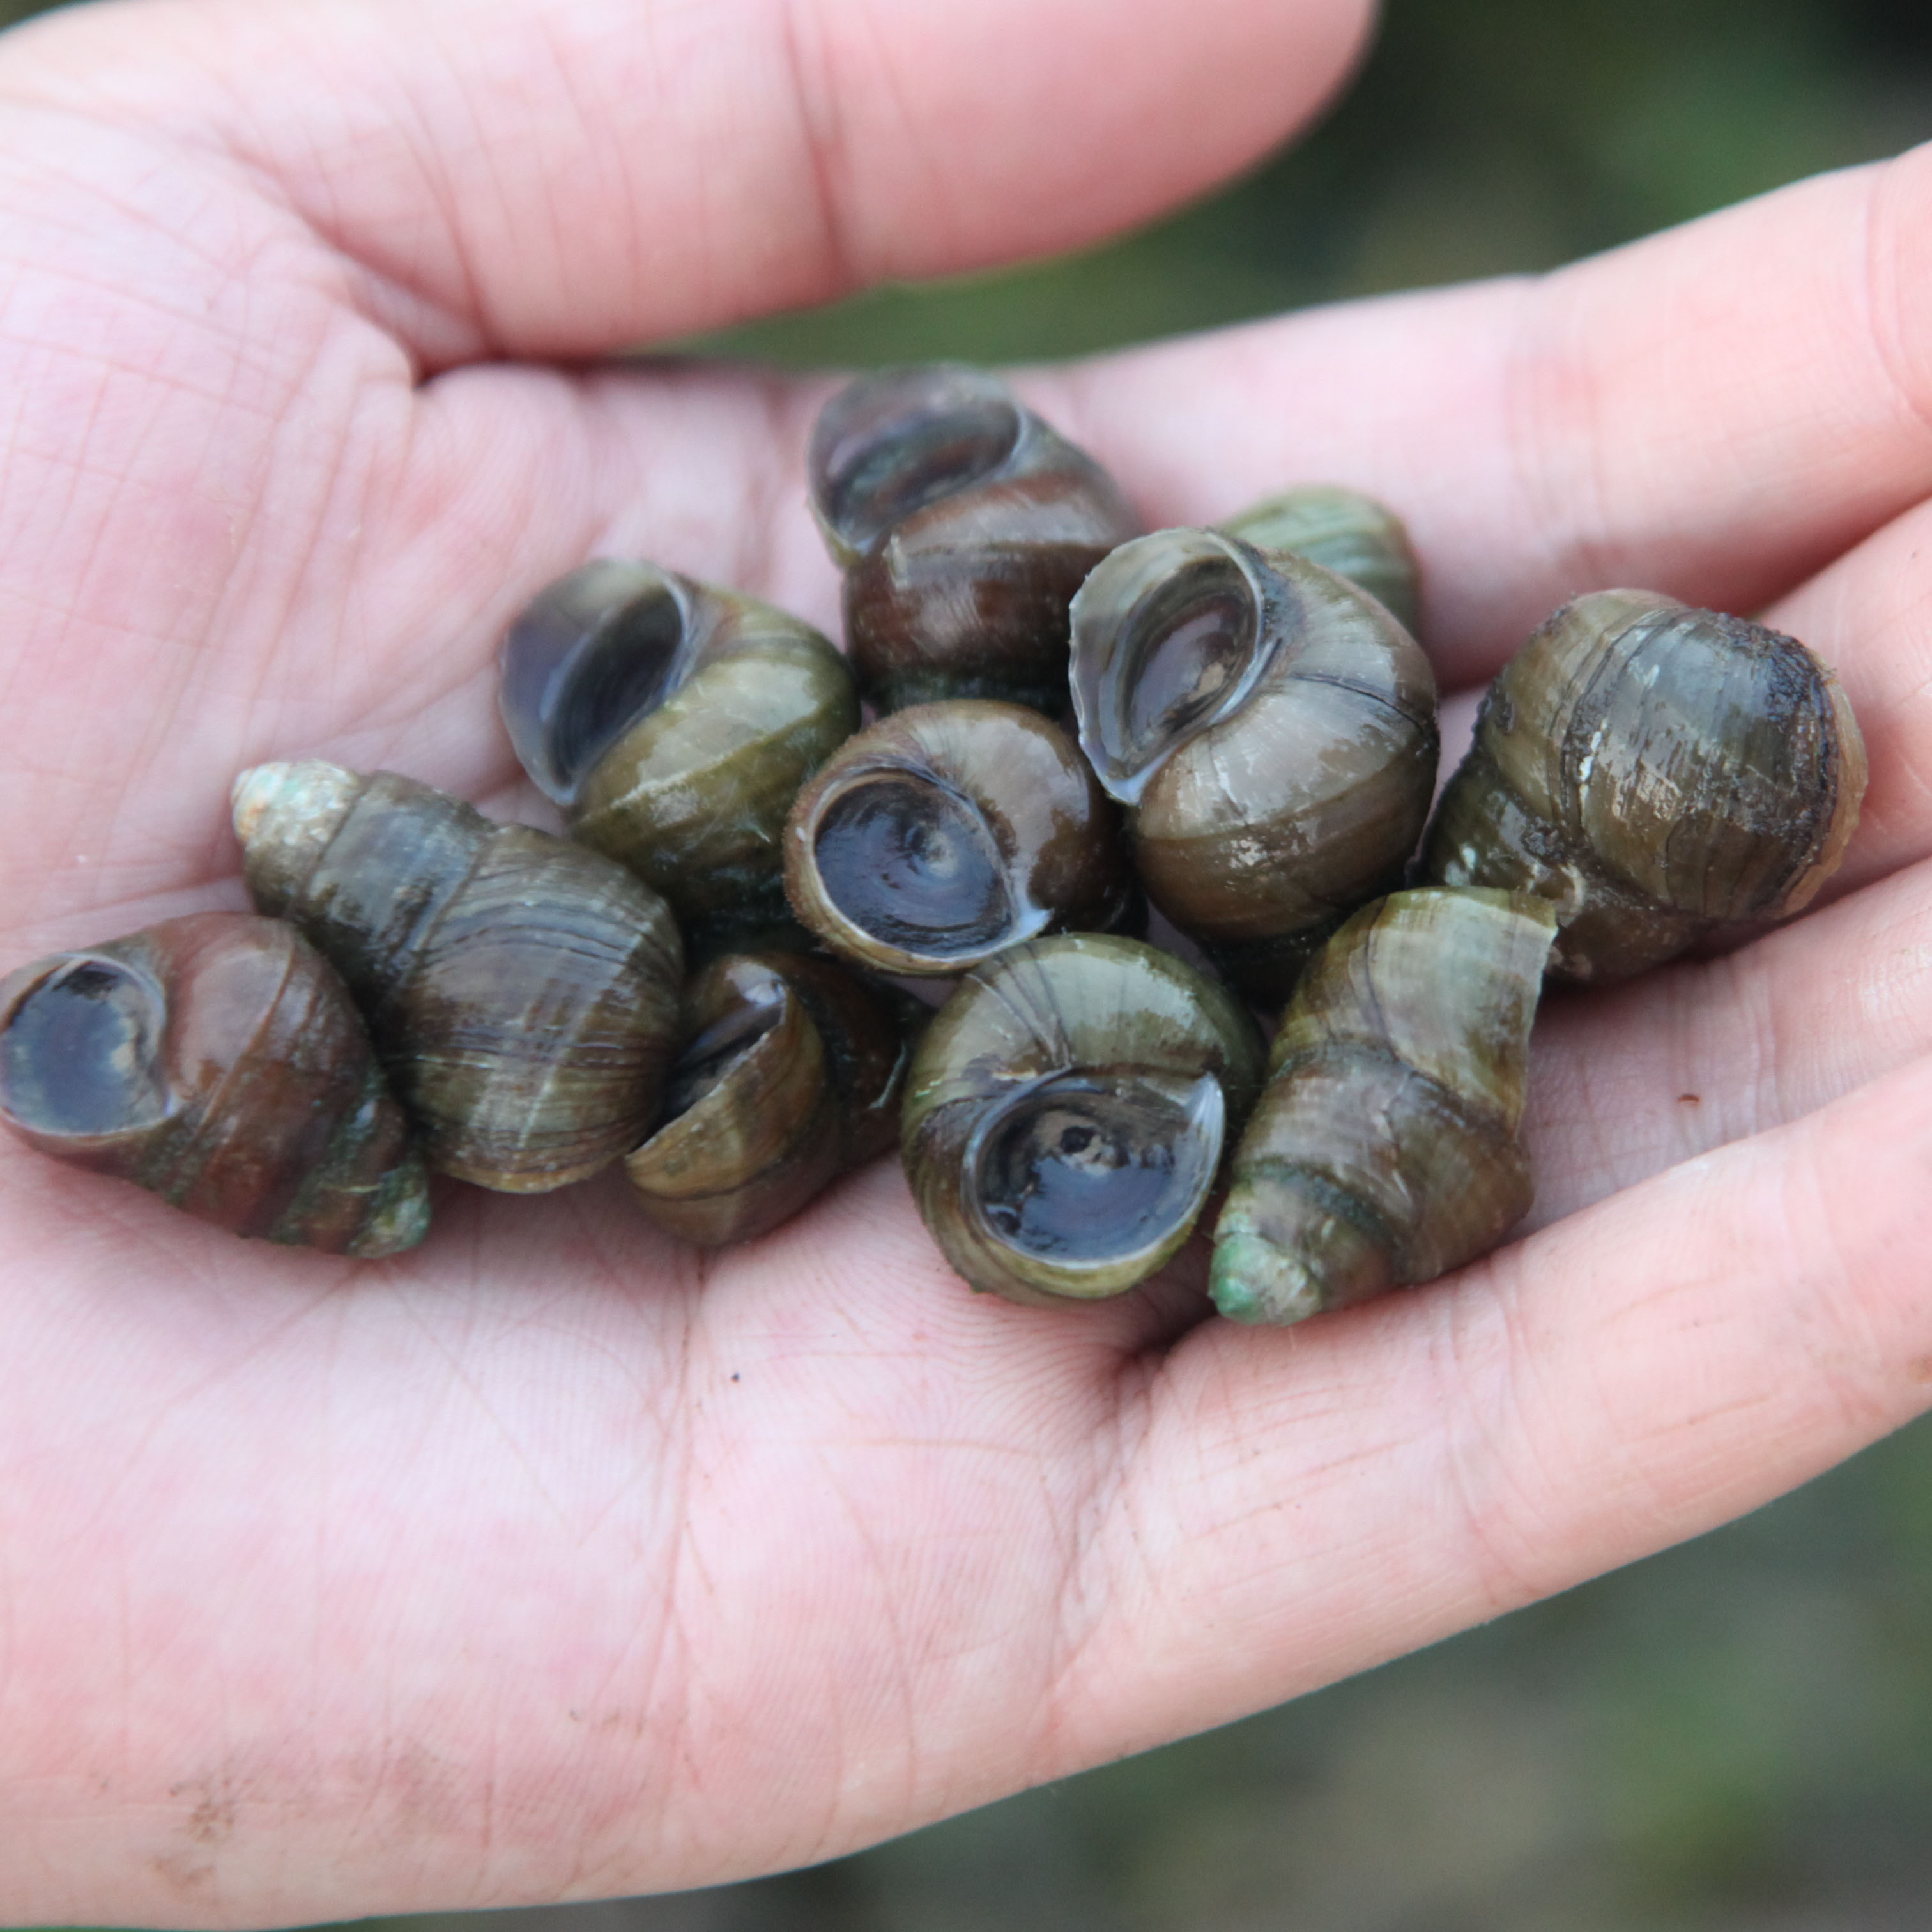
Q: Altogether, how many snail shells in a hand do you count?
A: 11